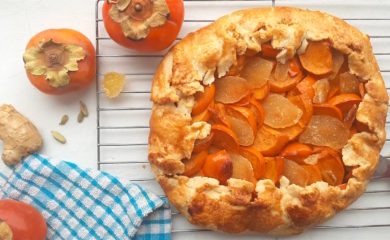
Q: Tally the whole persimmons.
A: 3